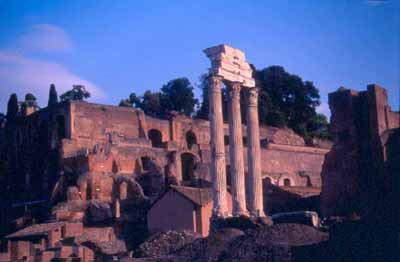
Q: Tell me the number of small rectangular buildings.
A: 1